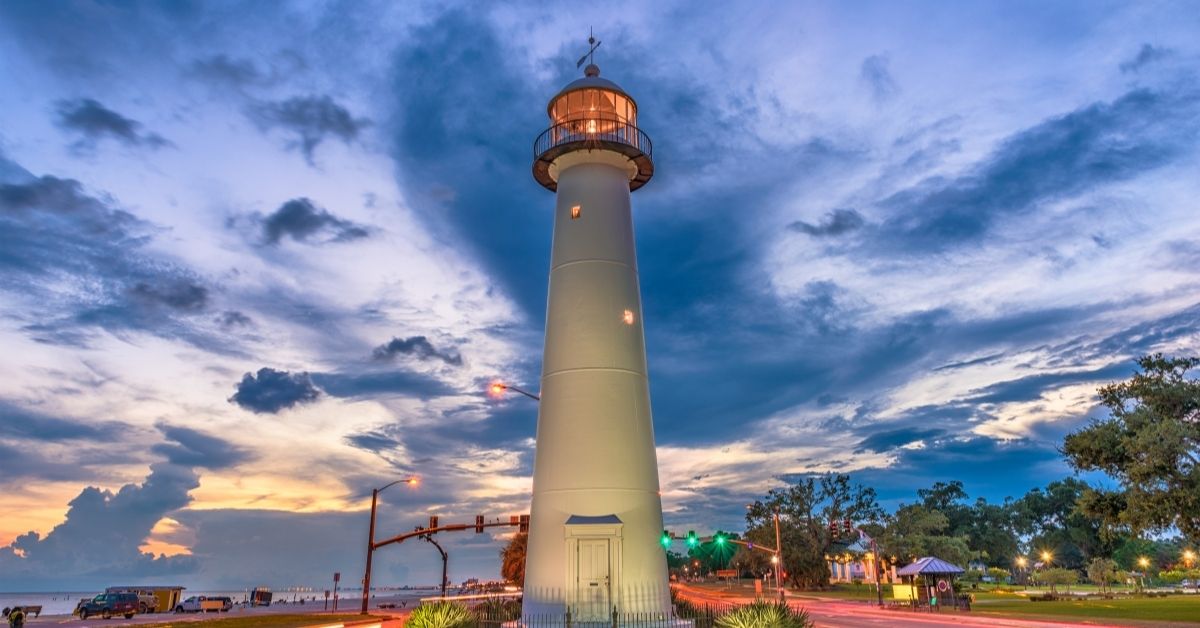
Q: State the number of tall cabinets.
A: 0